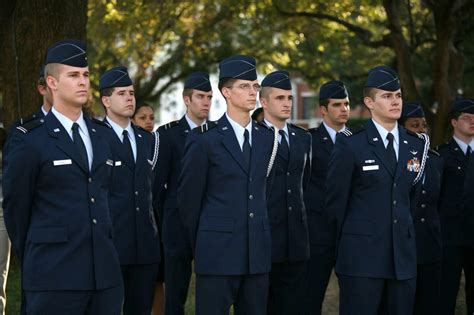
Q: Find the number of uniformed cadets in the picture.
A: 11